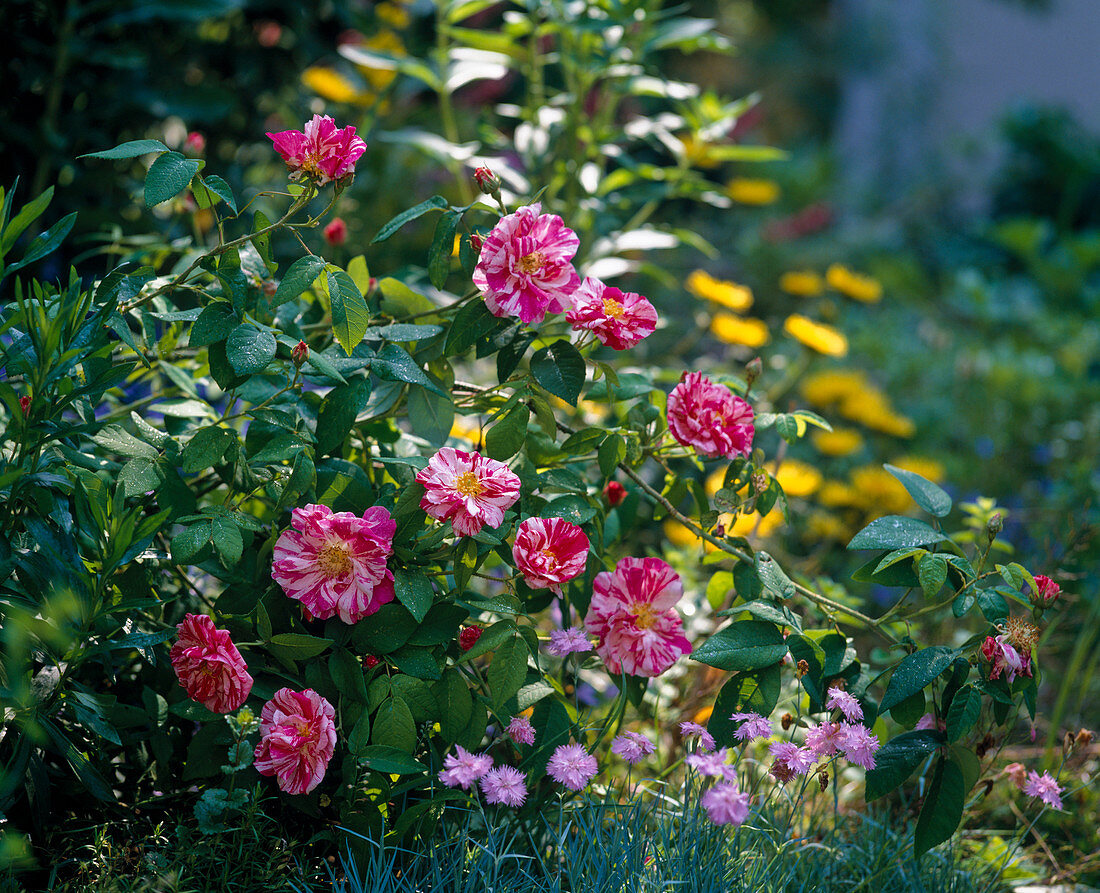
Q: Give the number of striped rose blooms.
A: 10